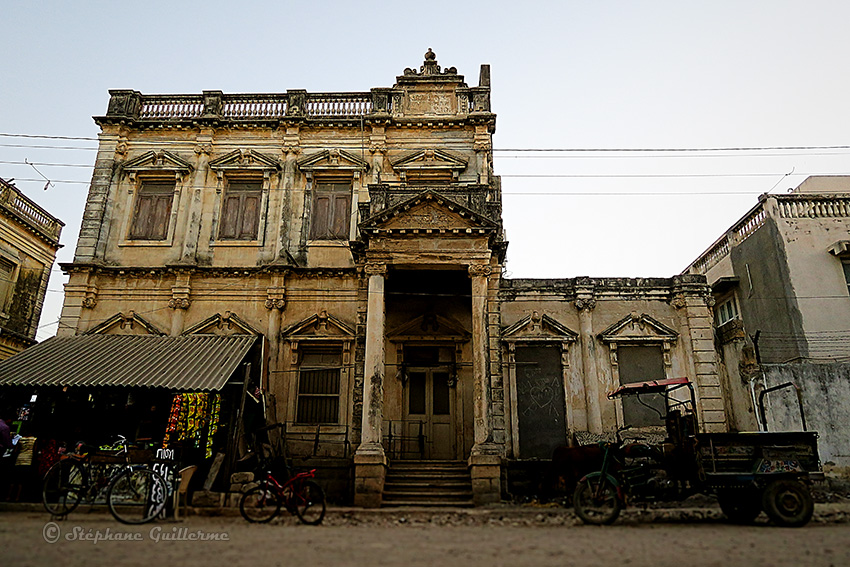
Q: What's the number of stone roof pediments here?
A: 11